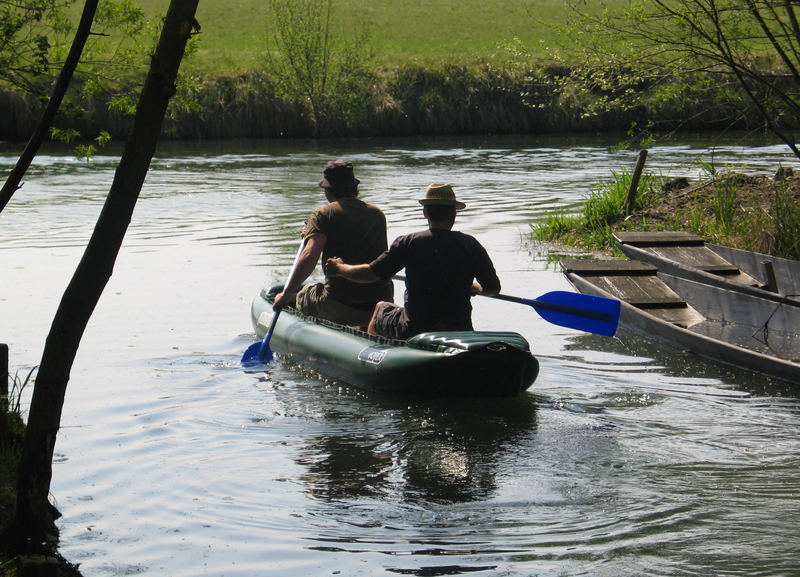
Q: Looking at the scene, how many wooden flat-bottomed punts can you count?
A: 2